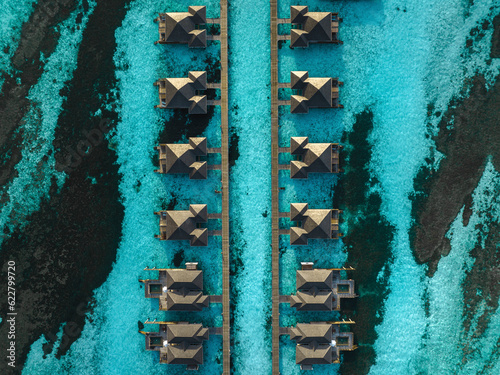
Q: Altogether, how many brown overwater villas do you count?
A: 12